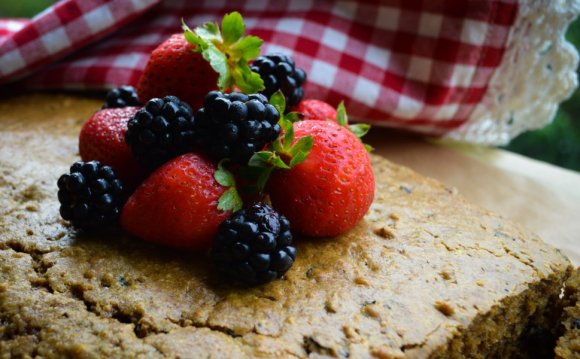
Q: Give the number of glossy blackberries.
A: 6